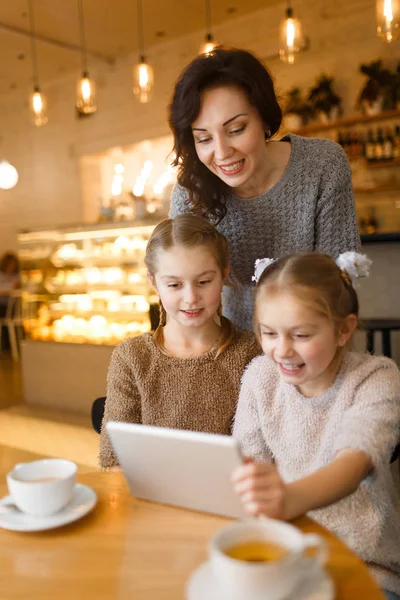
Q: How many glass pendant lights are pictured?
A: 6